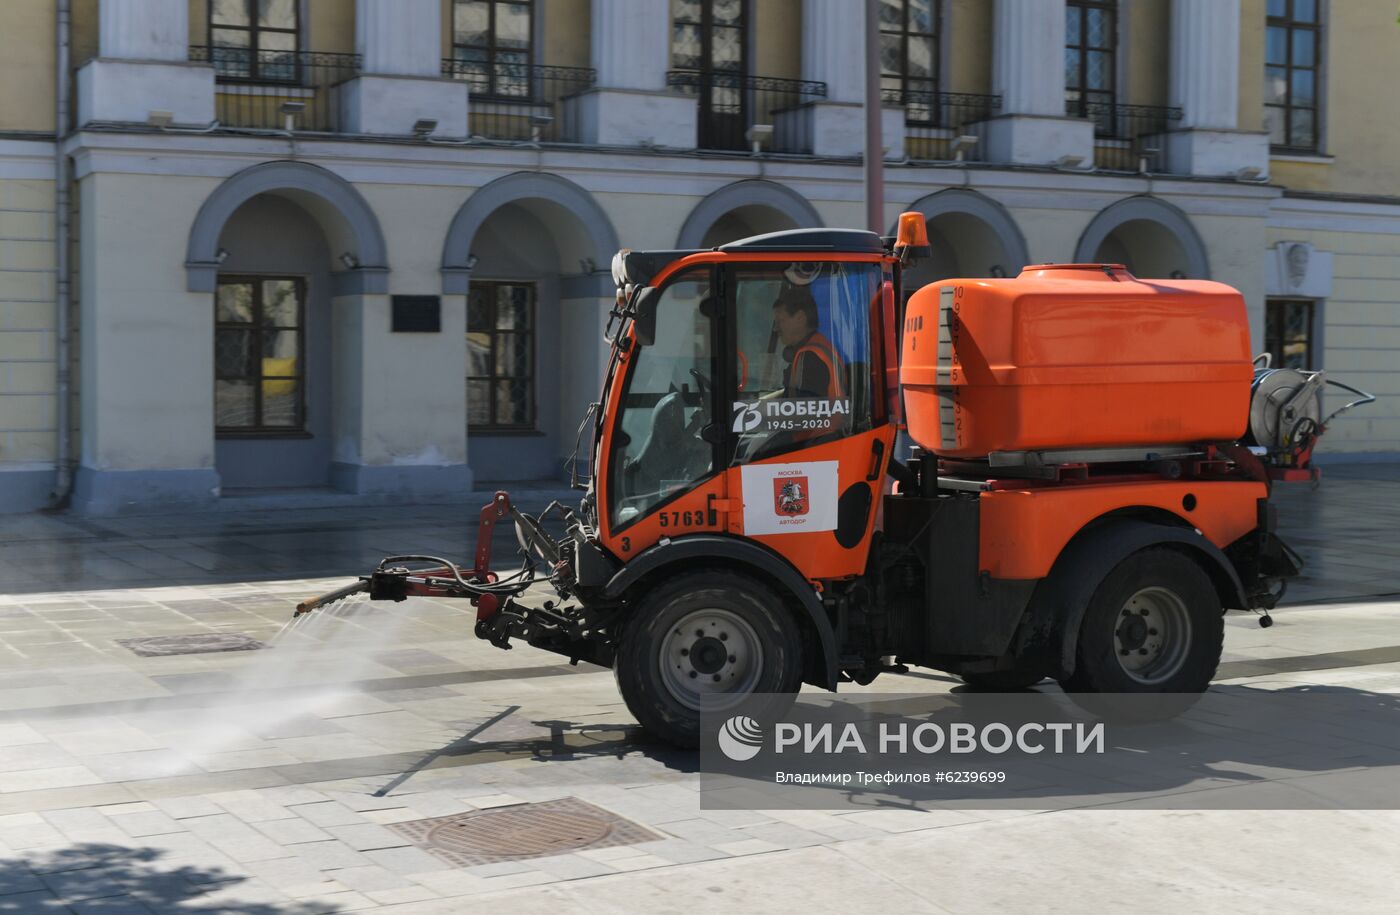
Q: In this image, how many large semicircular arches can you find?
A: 5